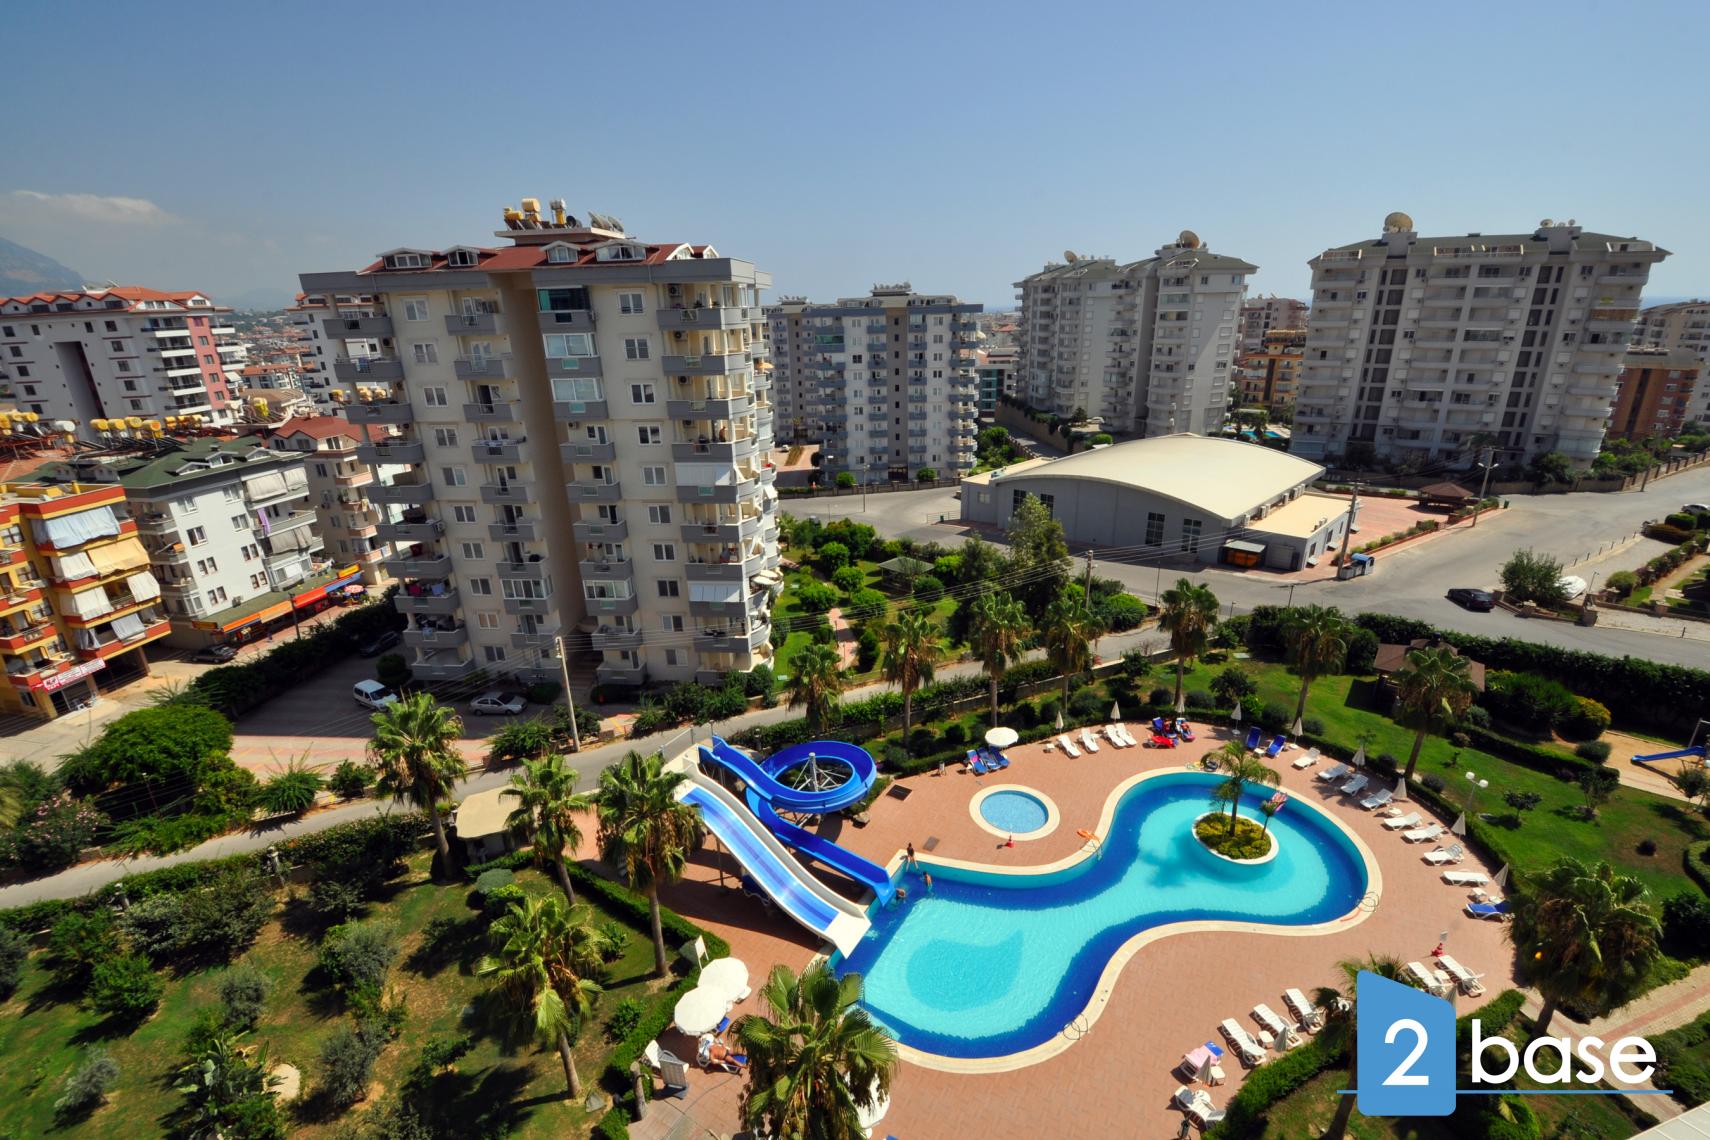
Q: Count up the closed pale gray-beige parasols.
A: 12